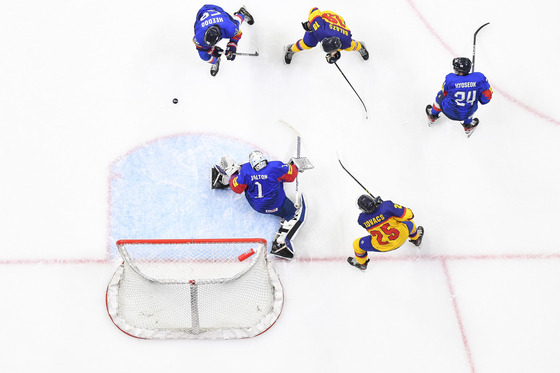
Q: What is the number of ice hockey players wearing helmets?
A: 5